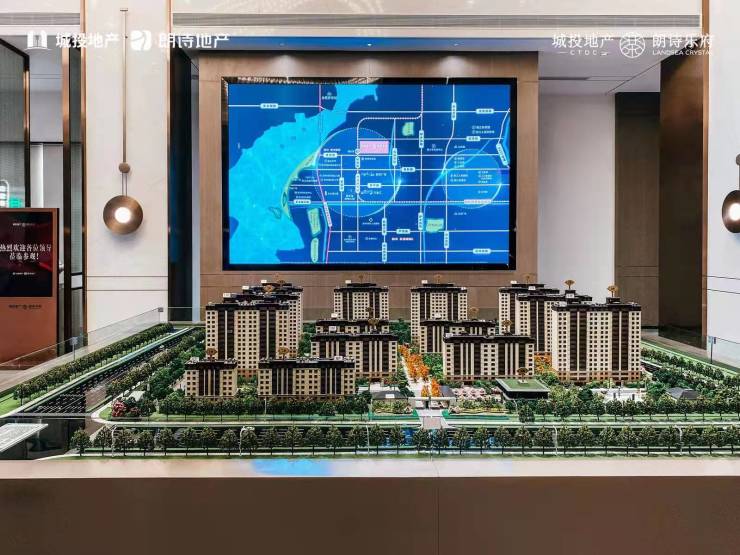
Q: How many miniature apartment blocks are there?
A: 14